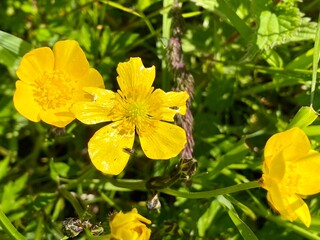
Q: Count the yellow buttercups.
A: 4